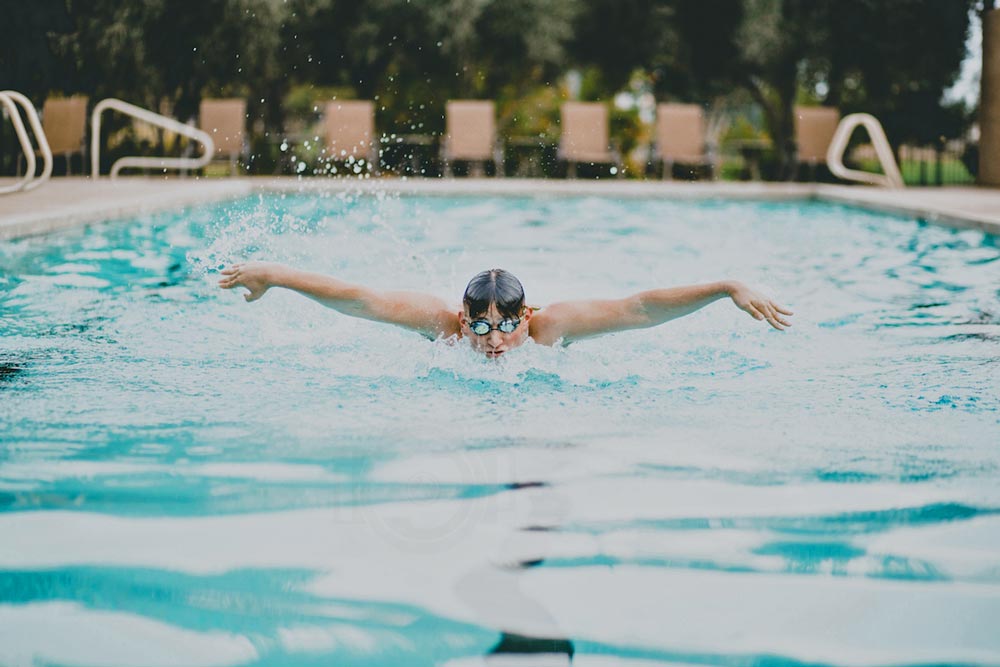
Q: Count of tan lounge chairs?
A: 7